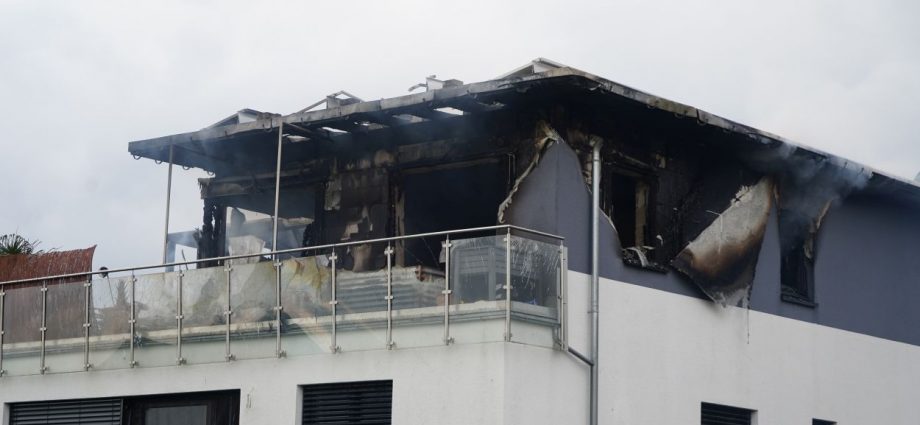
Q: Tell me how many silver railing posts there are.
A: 12